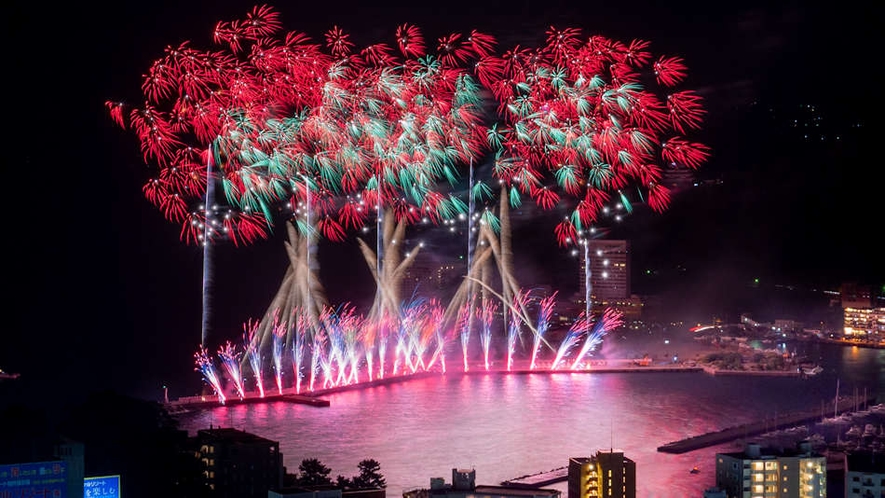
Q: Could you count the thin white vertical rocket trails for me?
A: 5